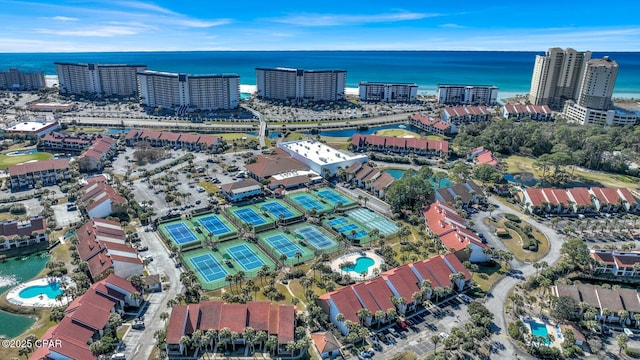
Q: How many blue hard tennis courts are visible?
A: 10